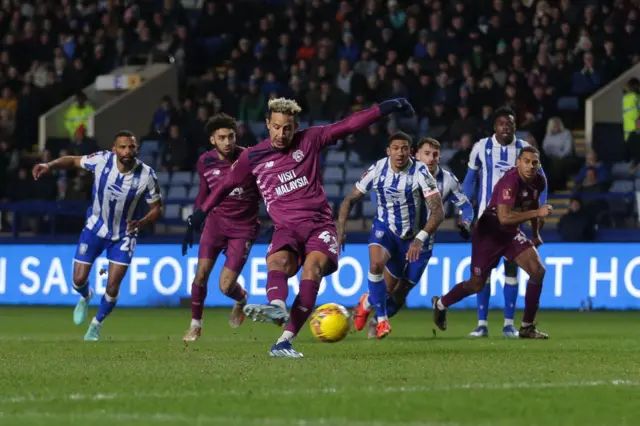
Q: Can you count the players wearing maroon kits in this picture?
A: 3